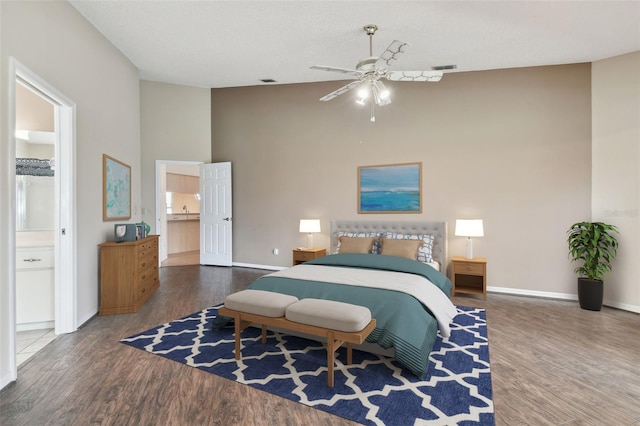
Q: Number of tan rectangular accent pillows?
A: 2